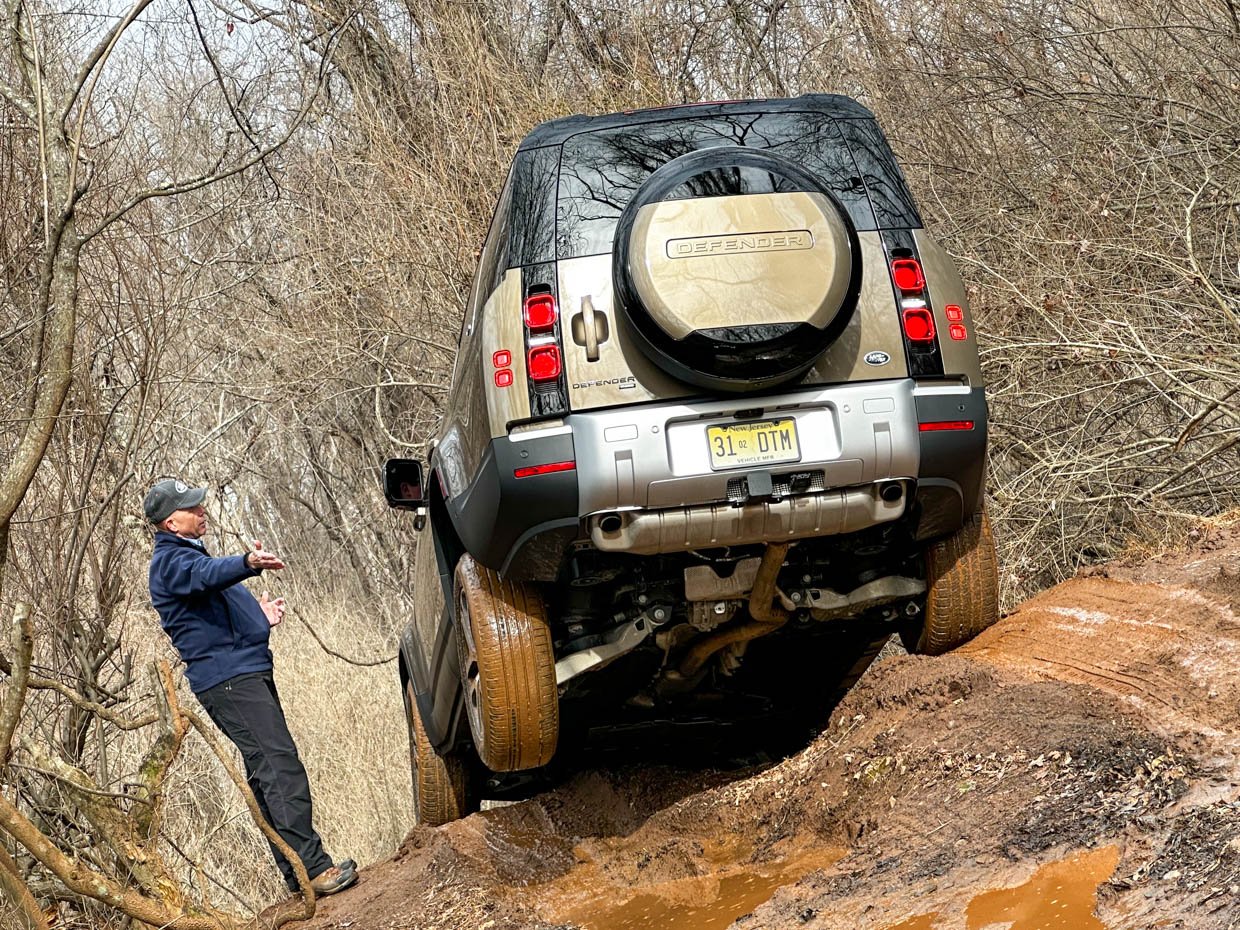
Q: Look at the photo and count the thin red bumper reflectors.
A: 2